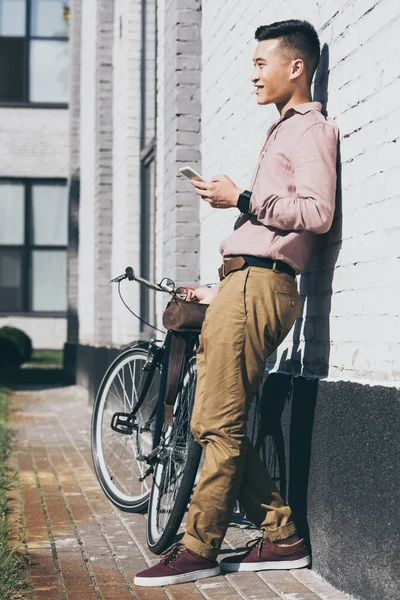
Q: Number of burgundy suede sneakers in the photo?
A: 2